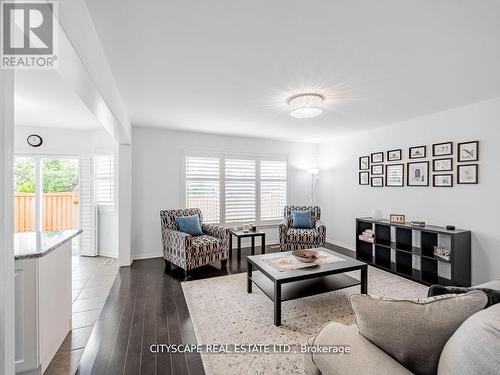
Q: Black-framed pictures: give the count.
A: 14